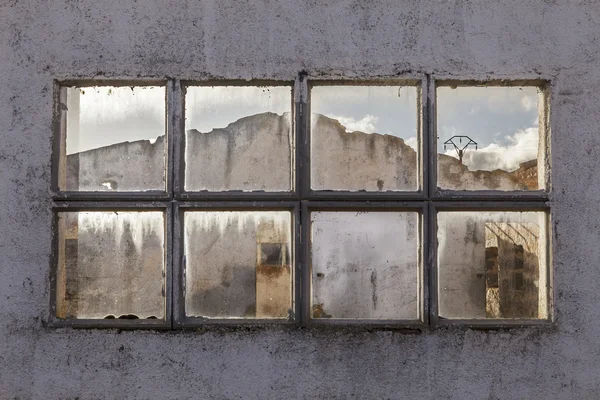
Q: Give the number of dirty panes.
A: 8